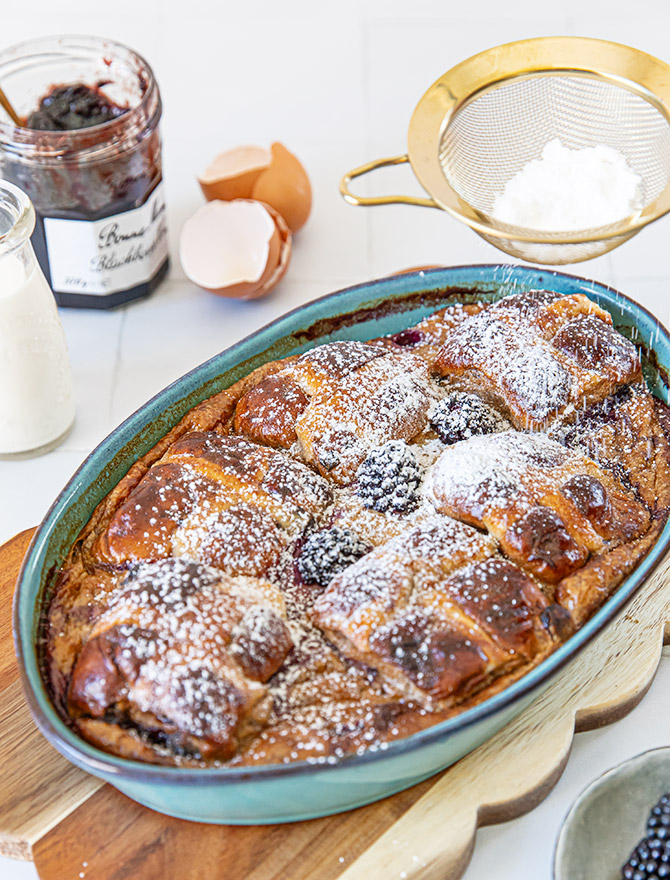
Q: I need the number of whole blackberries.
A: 3